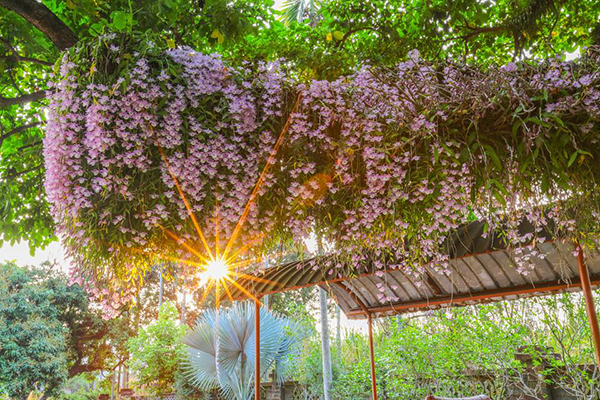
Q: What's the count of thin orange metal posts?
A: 3